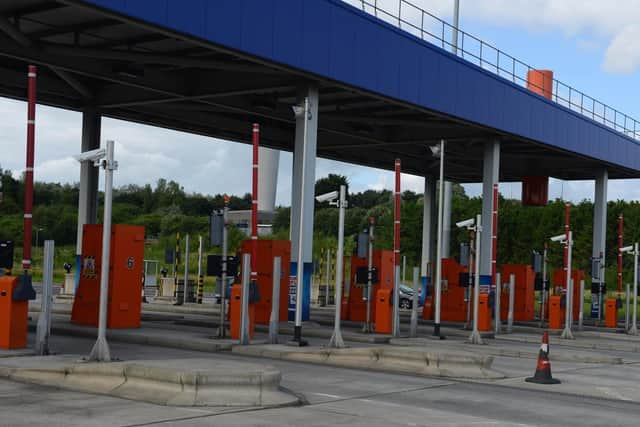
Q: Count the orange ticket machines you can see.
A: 6